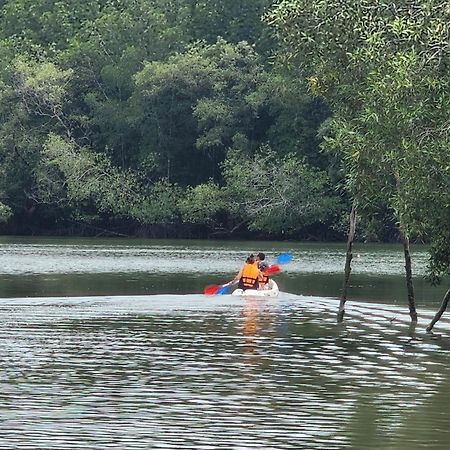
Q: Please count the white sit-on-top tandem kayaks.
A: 1